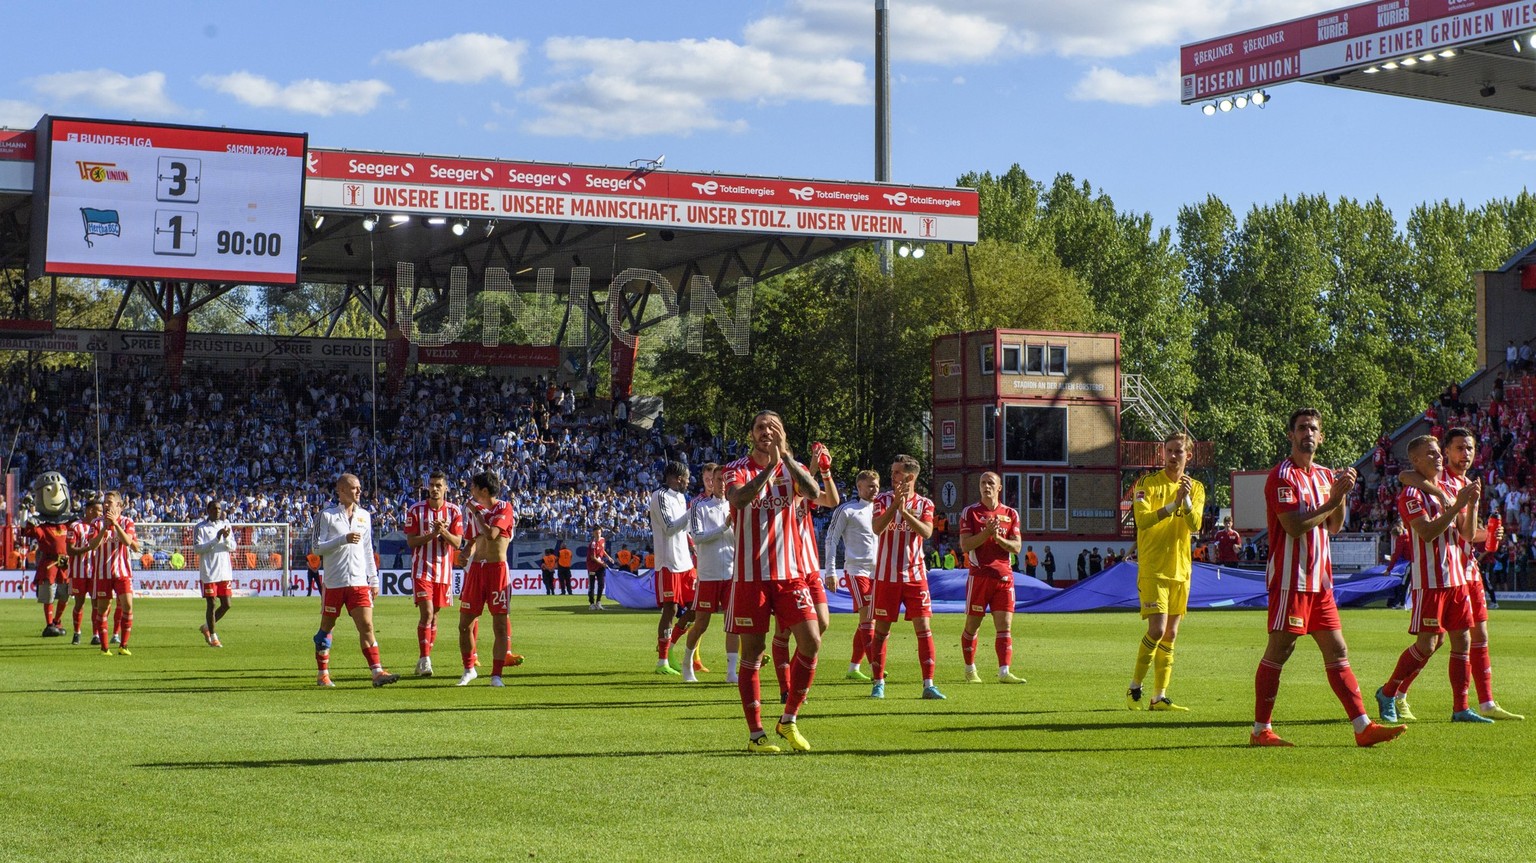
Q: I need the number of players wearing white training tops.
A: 5